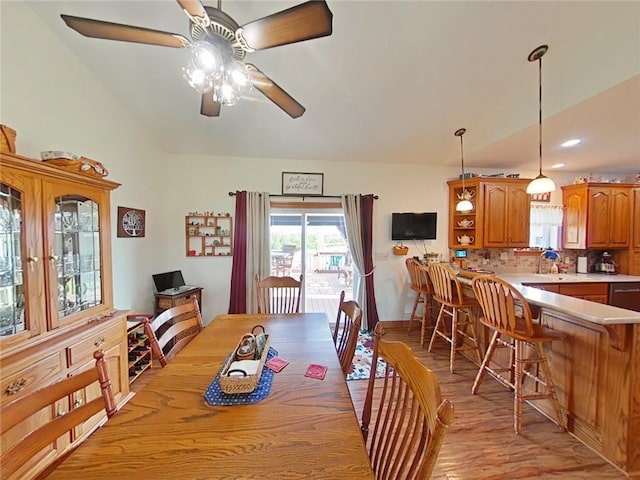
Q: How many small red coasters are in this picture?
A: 2